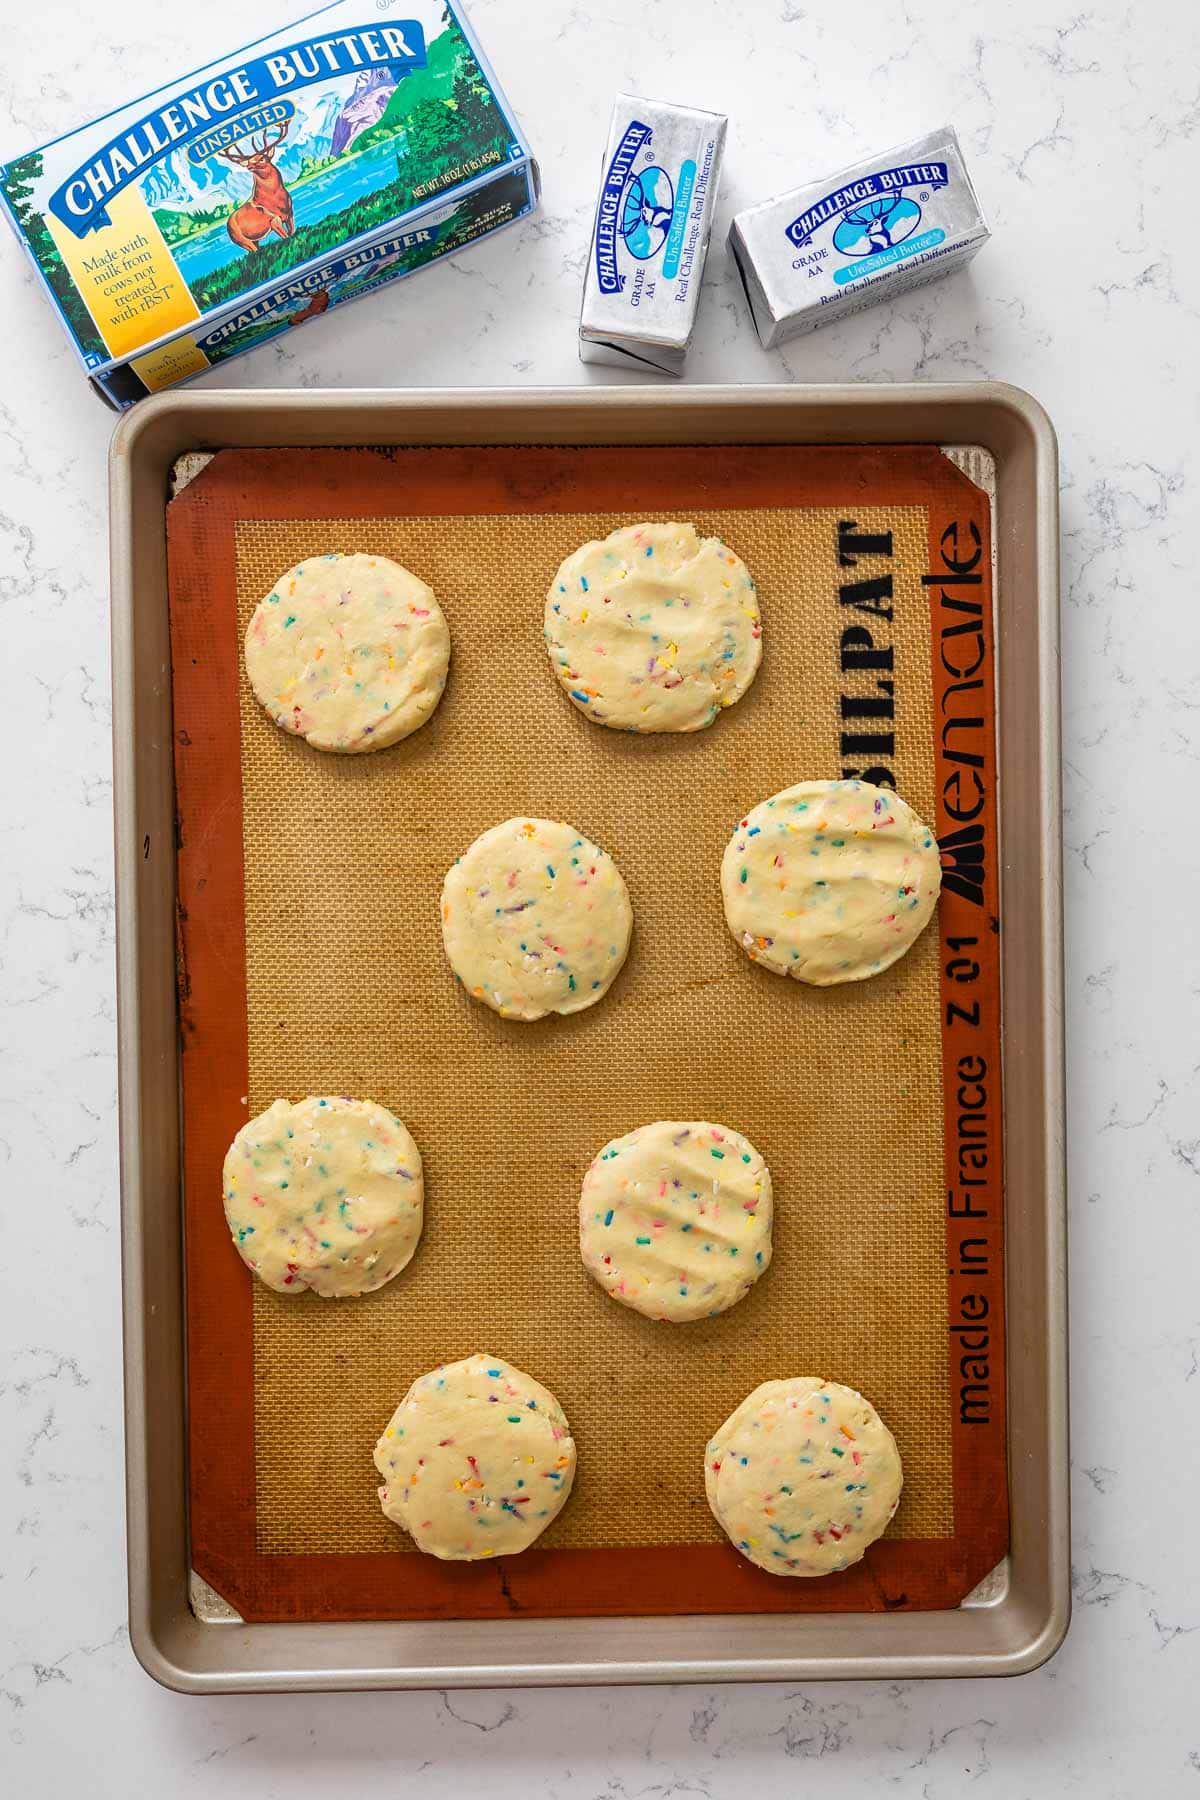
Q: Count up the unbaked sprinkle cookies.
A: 8